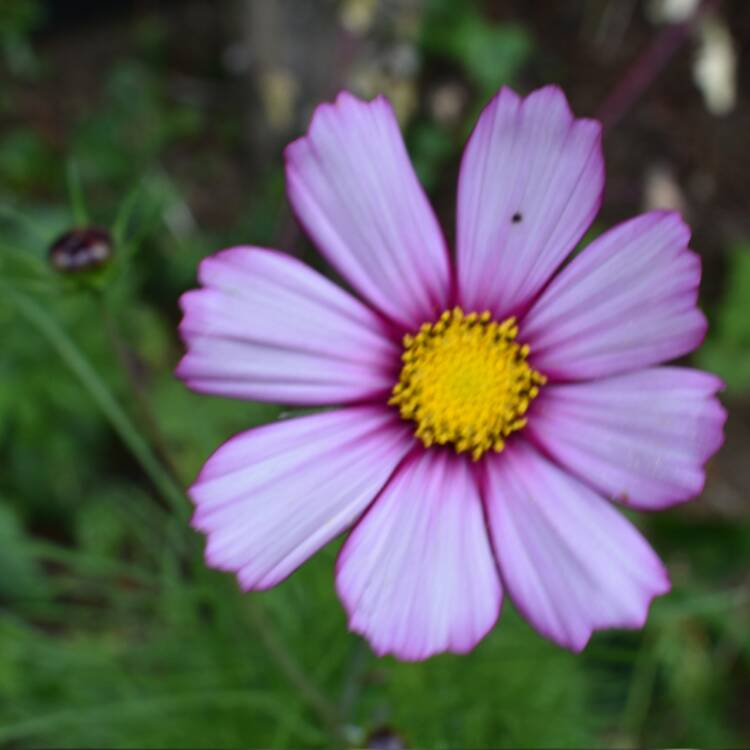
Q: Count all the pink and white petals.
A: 8